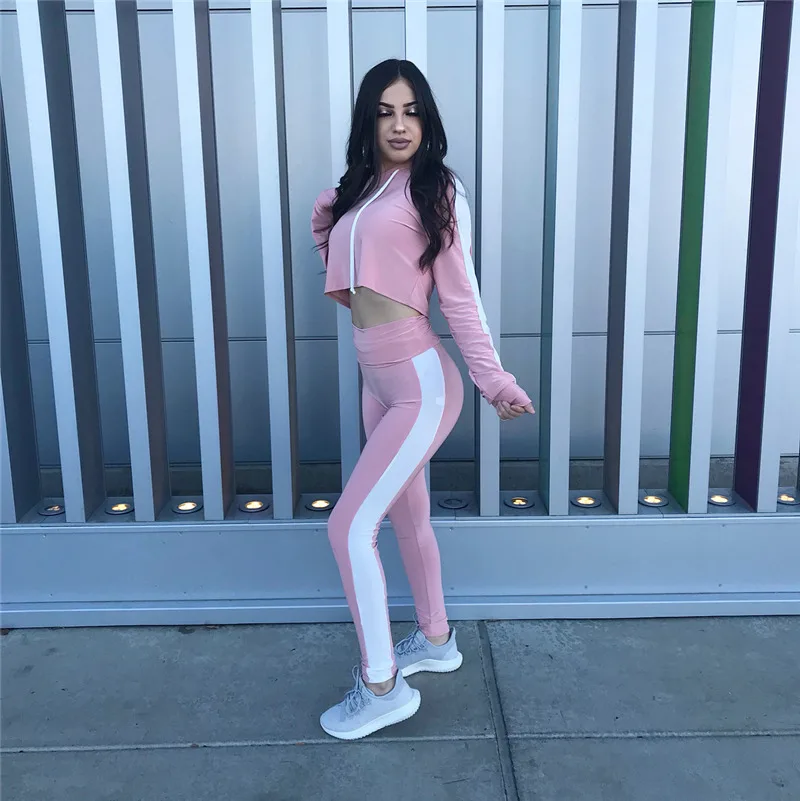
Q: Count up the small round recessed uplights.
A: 11